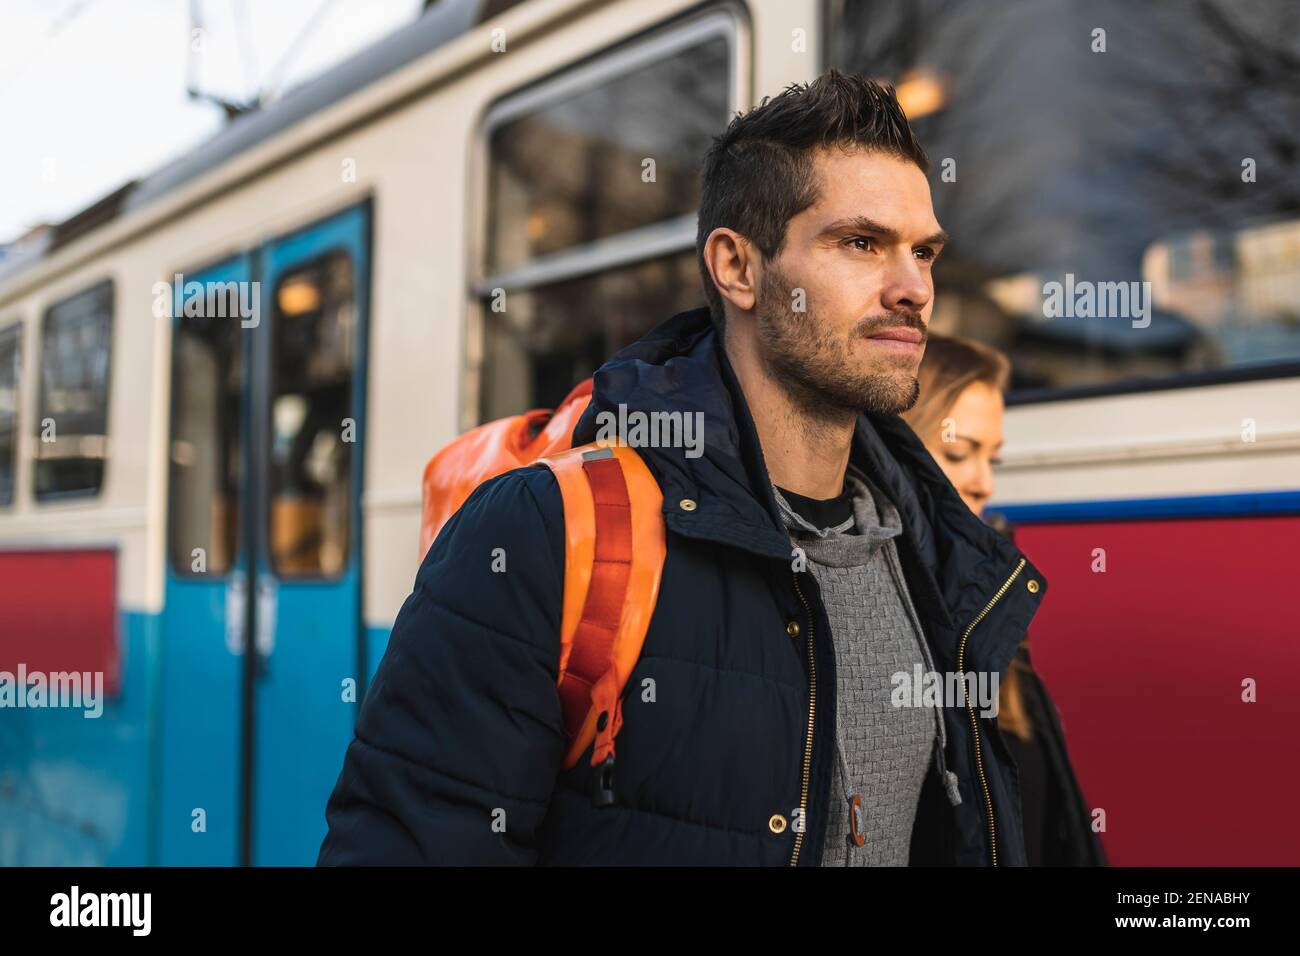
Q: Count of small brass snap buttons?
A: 4